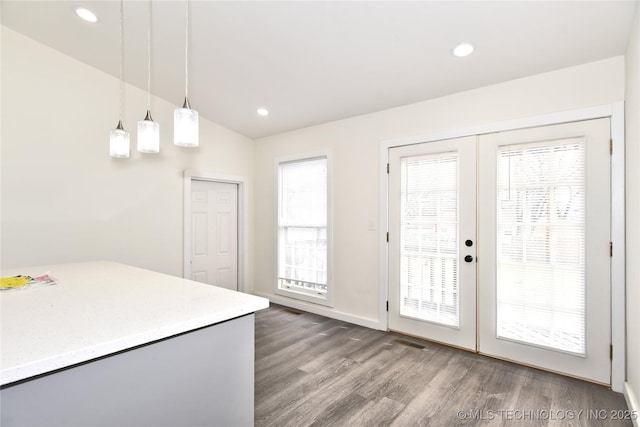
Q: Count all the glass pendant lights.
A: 3